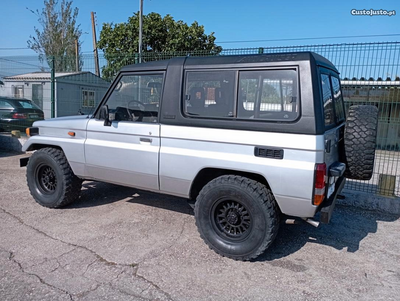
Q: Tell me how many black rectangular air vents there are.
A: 1